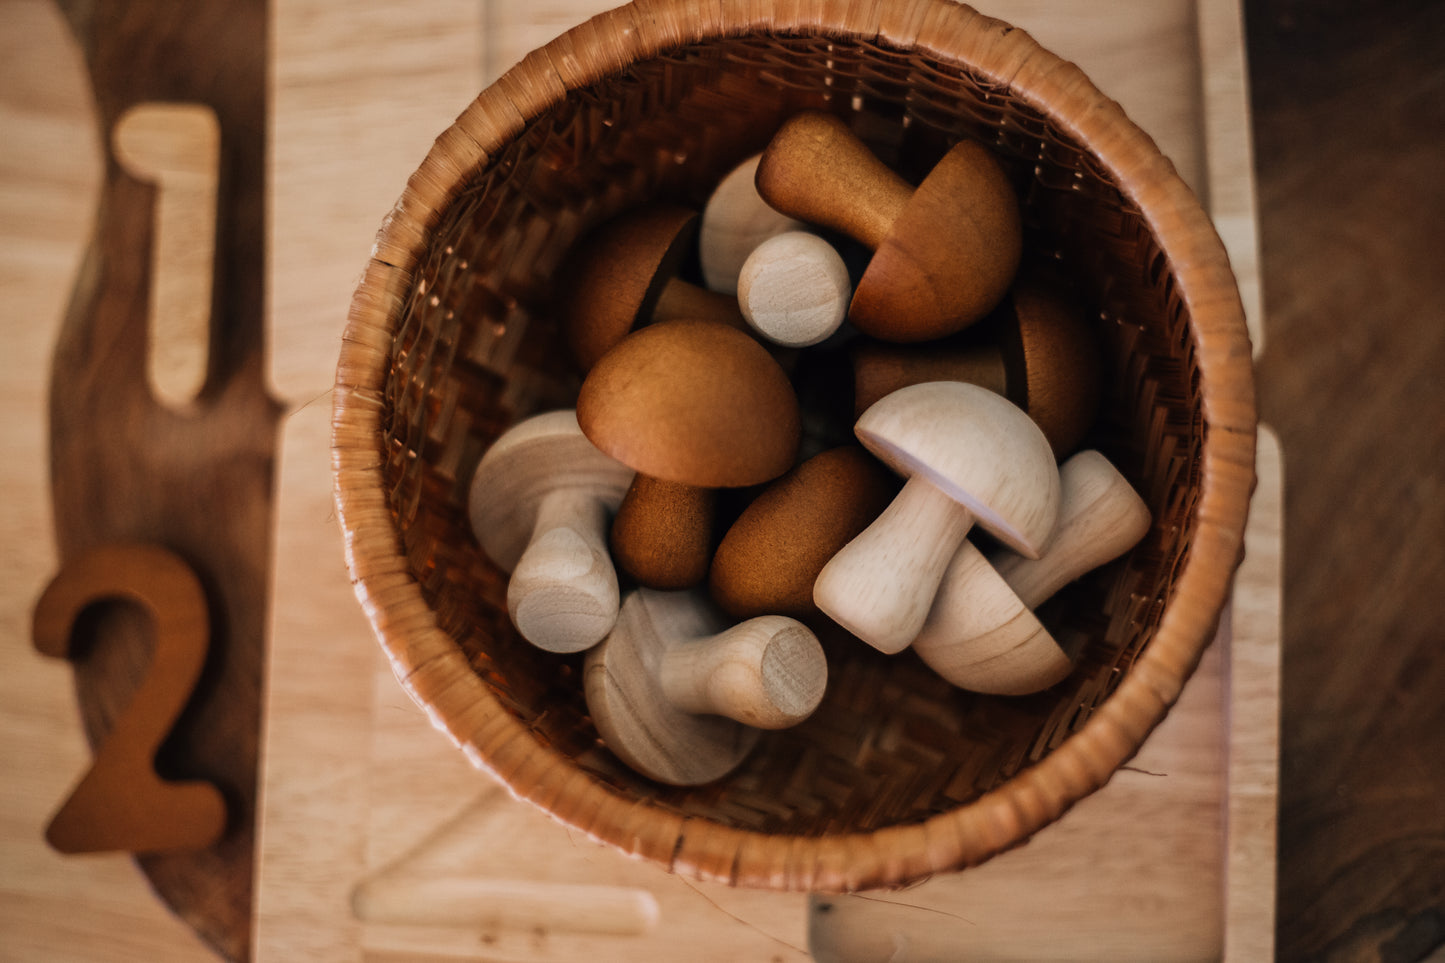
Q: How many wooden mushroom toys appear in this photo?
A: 10